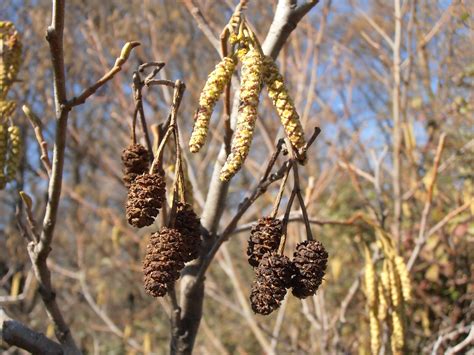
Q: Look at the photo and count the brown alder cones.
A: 7